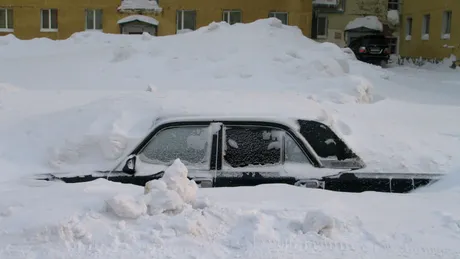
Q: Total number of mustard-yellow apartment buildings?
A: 2